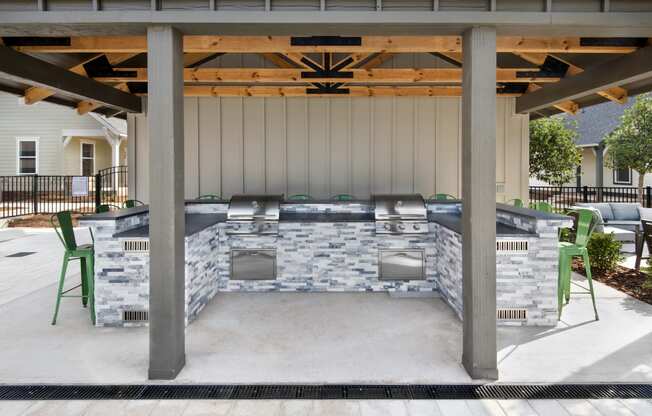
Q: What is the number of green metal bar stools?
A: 10